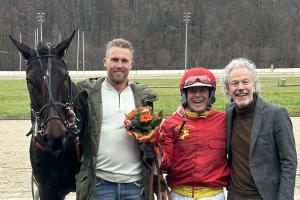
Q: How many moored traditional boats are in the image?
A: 0